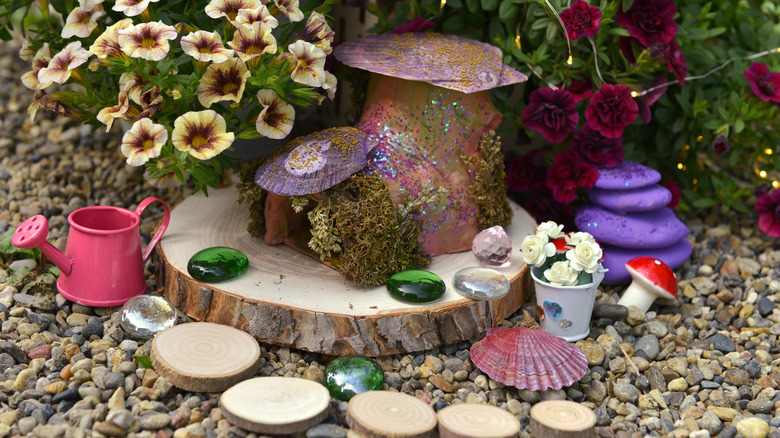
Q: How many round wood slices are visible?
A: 6